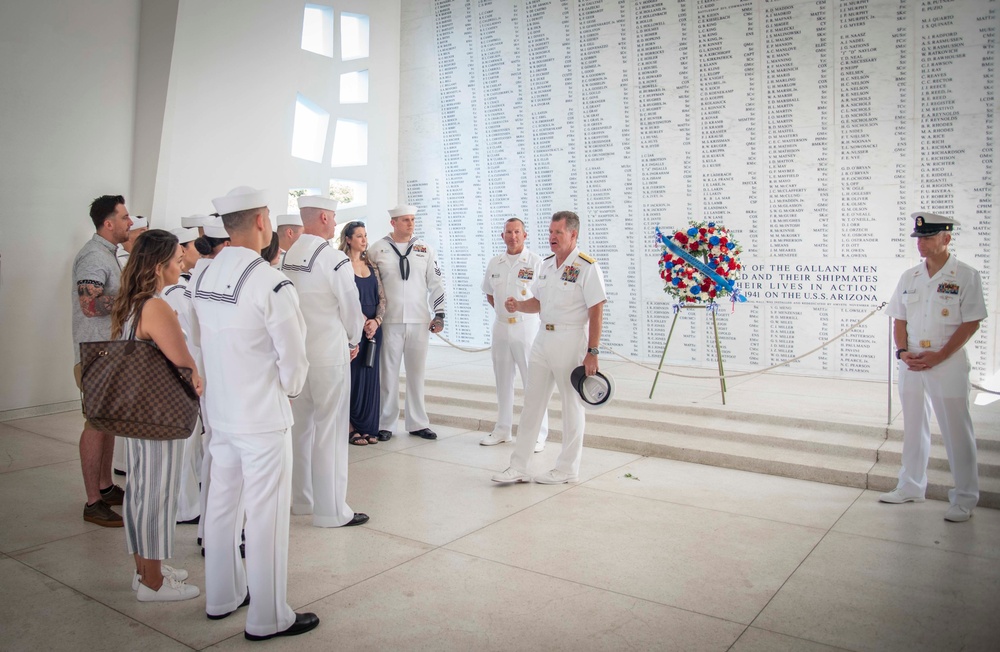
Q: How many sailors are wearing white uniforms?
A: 11